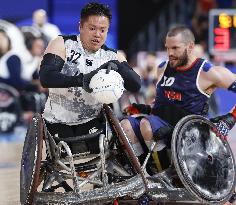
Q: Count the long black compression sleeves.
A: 2